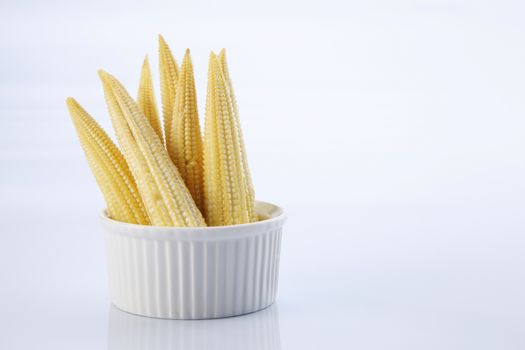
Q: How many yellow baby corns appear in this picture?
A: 7